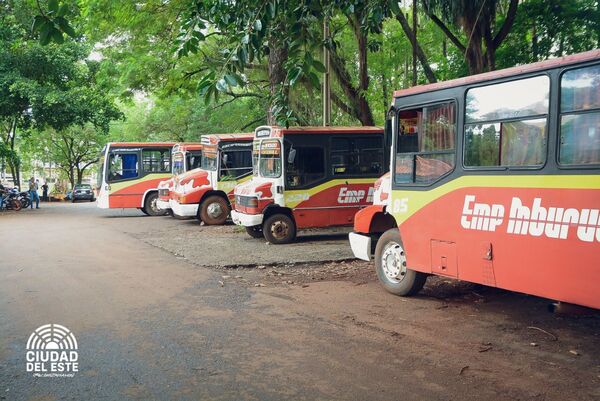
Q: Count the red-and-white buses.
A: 5